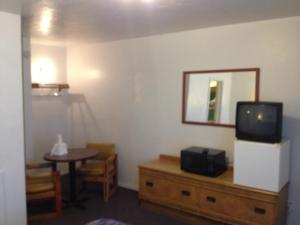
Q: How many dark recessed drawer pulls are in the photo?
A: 4